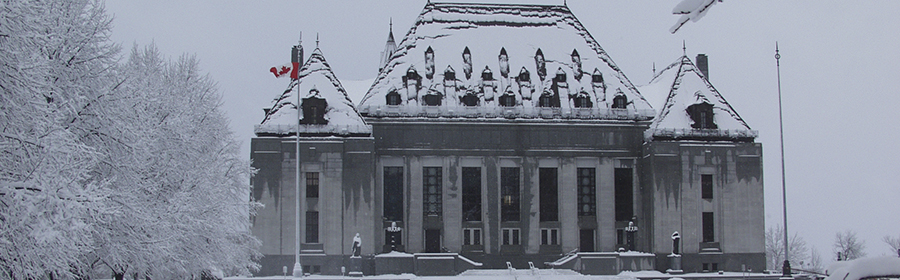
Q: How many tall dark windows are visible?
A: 7